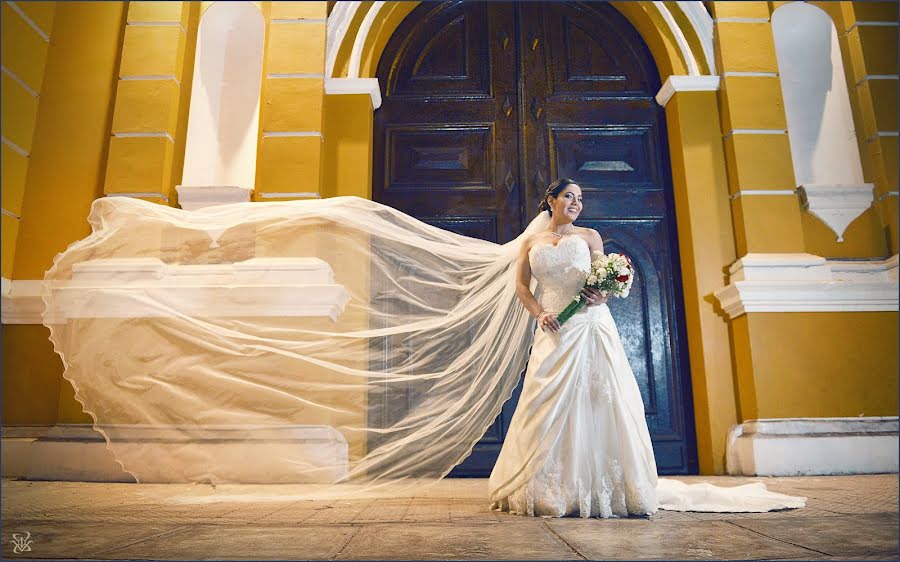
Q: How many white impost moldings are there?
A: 2